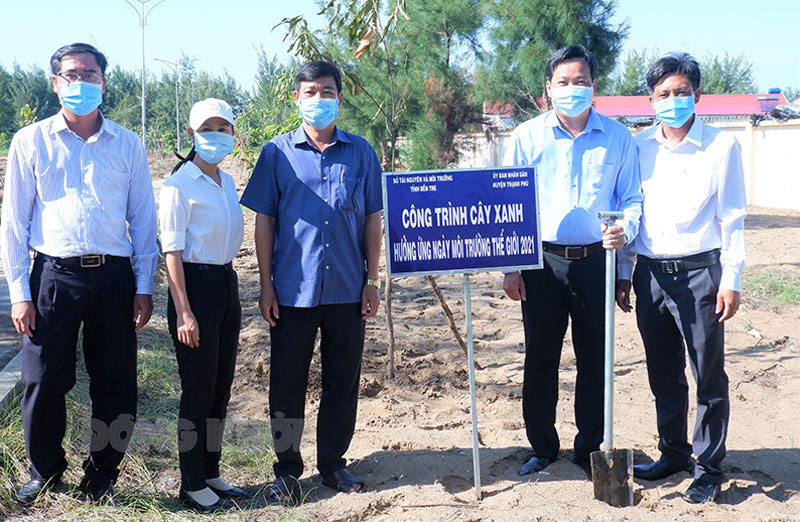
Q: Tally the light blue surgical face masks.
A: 5